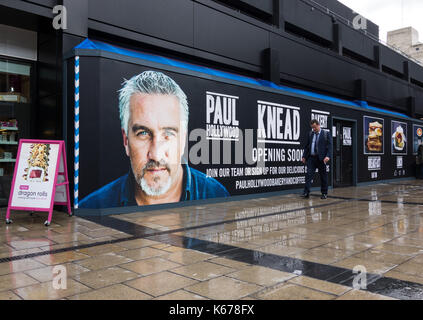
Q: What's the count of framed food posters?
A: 3